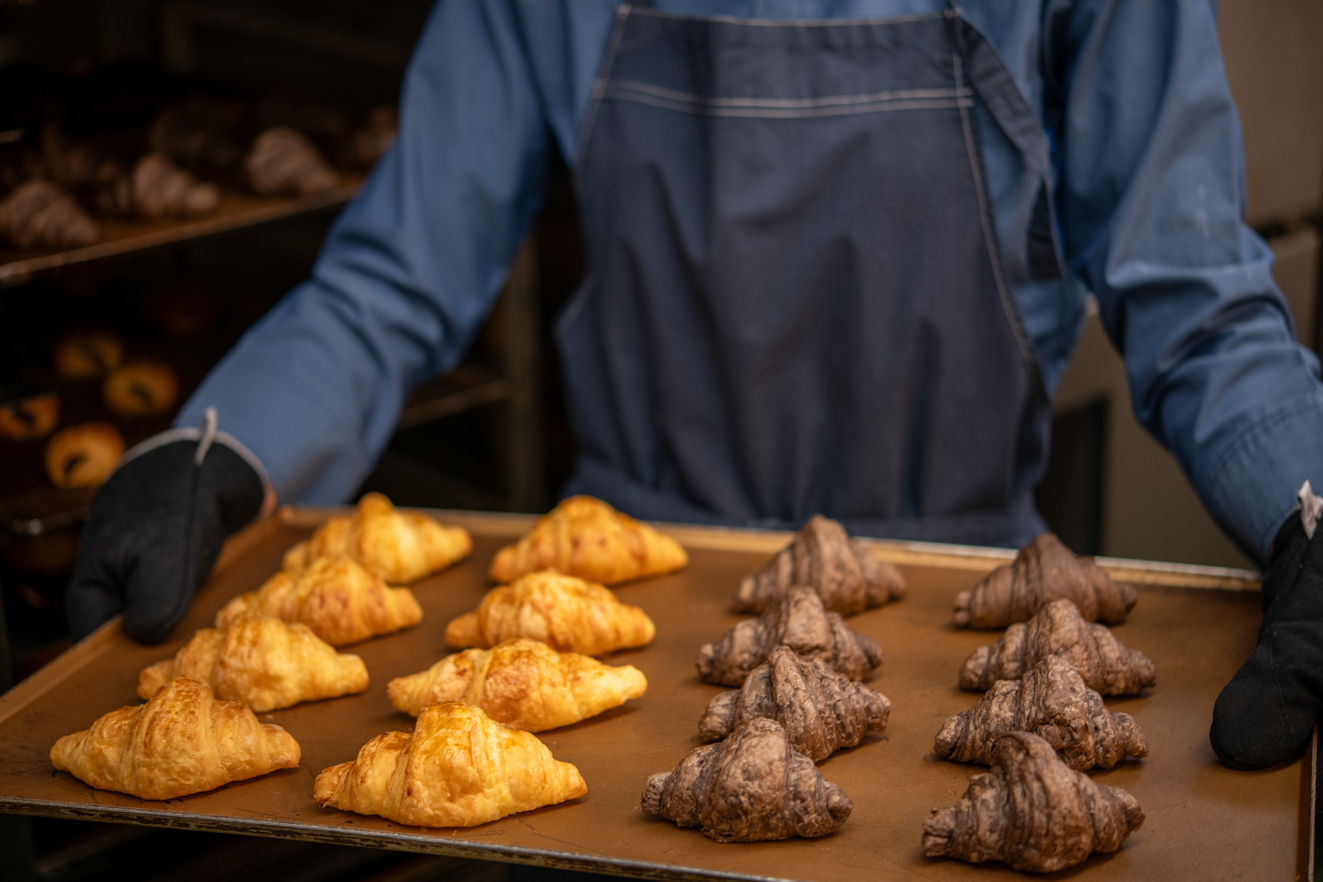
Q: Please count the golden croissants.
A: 8